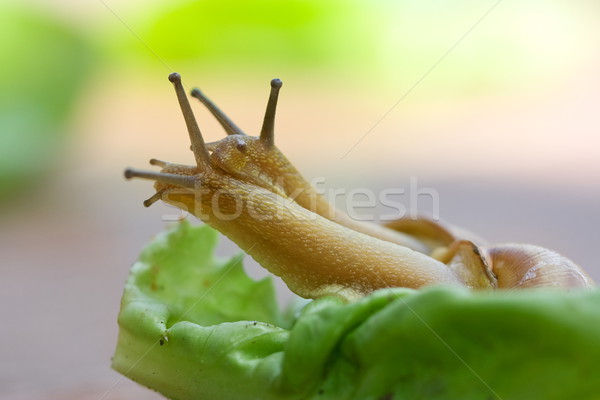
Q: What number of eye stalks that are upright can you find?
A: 3